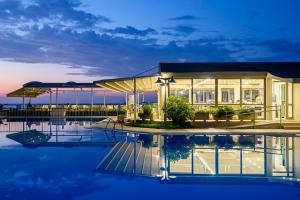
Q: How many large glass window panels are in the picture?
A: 4